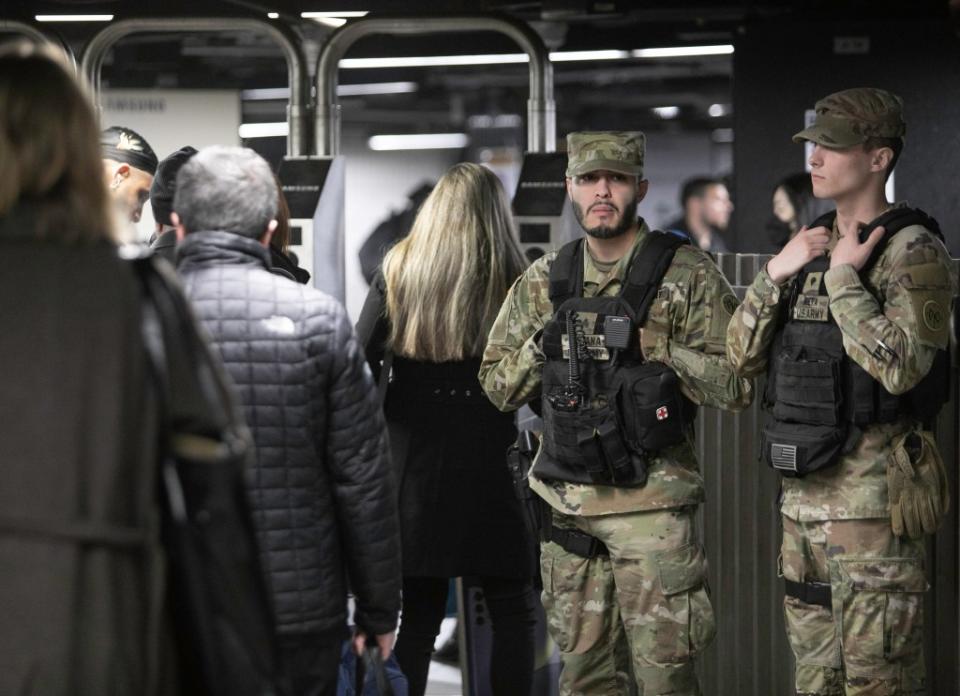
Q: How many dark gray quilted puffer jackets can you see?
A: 1